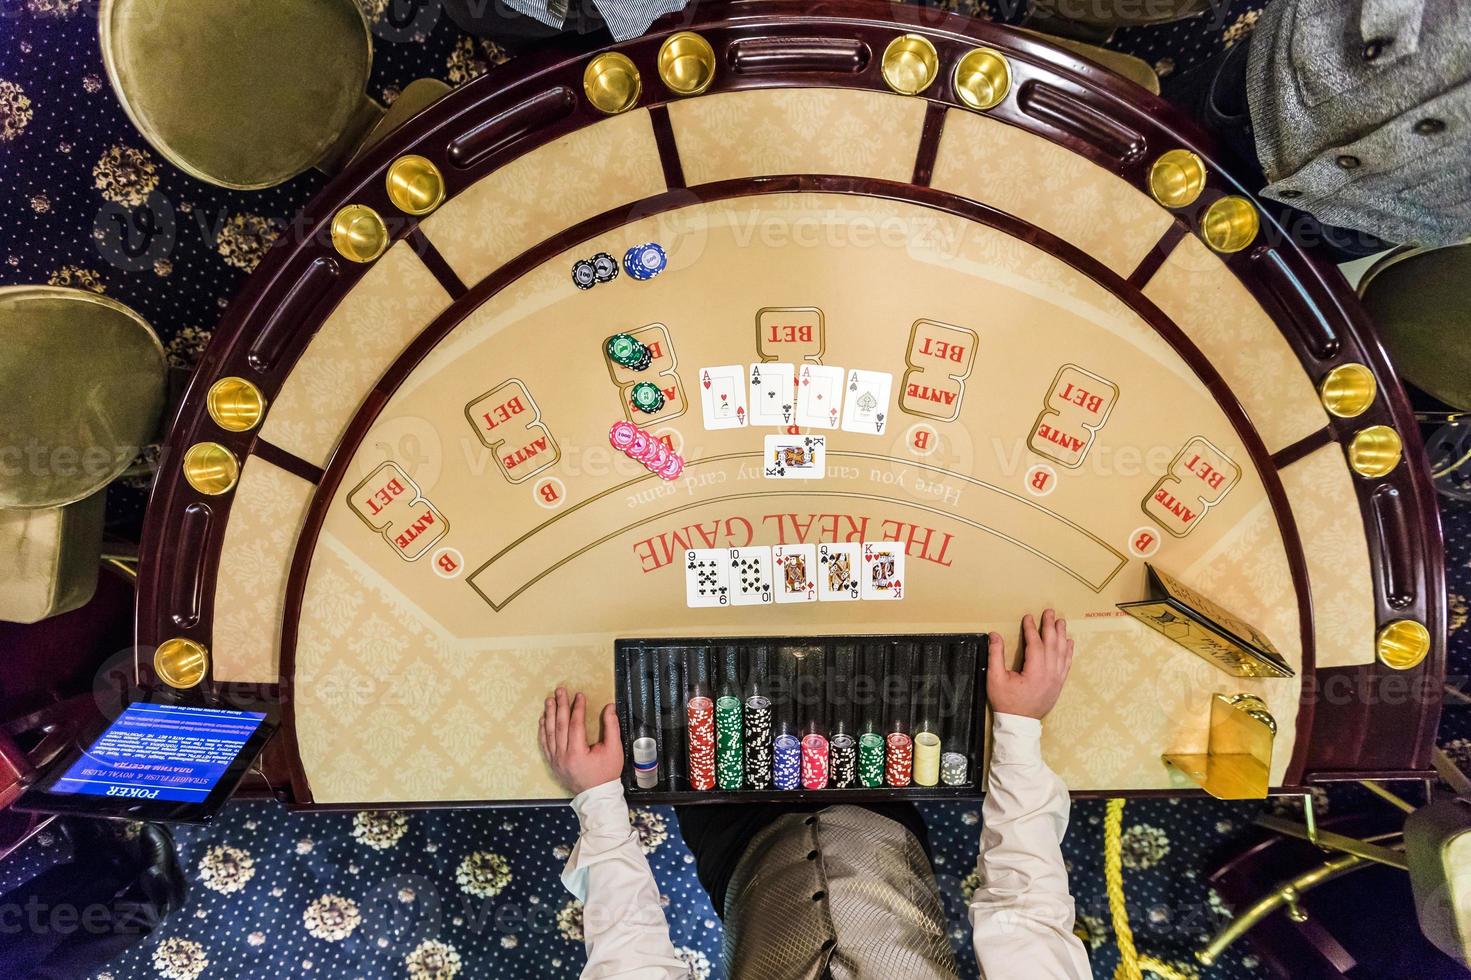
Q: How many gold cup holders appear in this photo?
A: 14